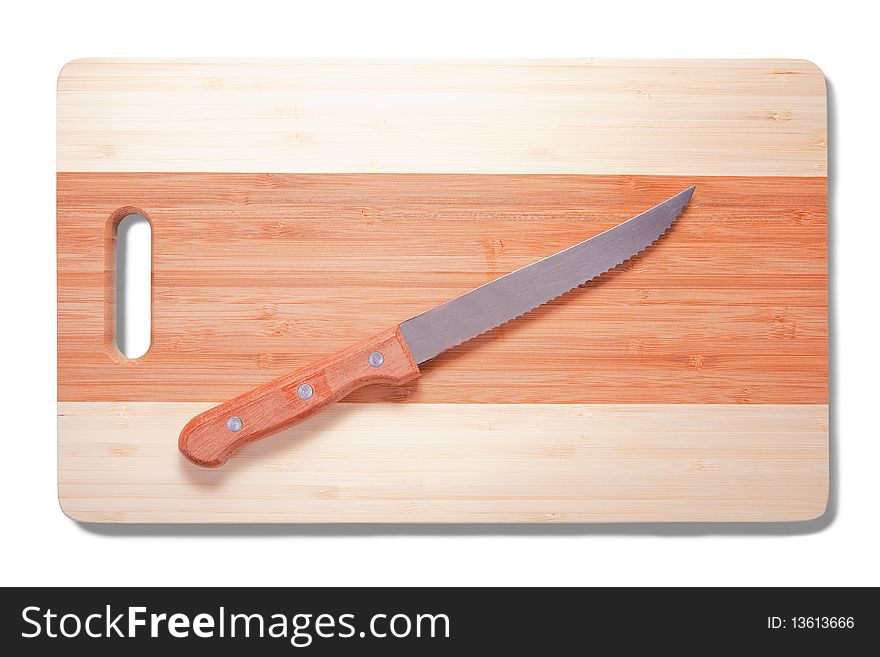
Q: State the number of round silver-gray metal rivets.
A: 3